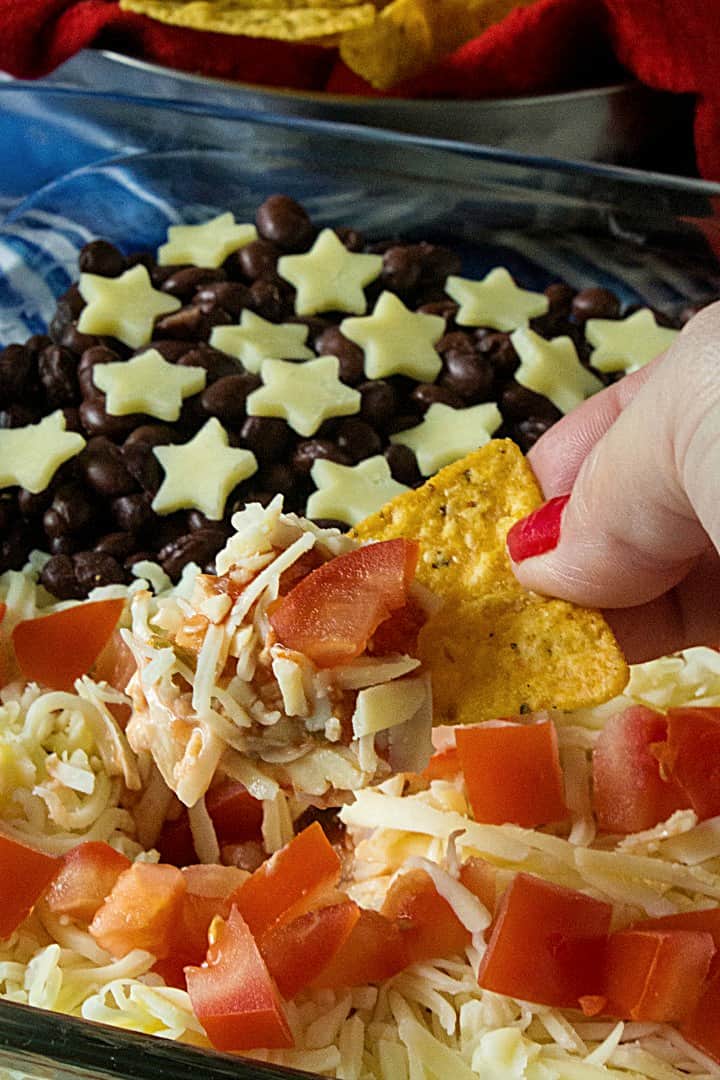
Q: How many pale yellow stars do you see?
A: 14